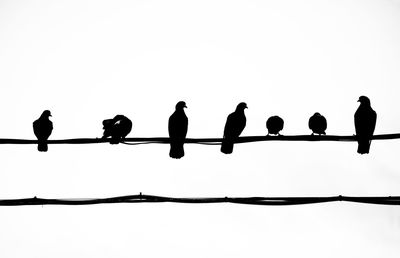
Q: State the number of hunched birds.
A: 3